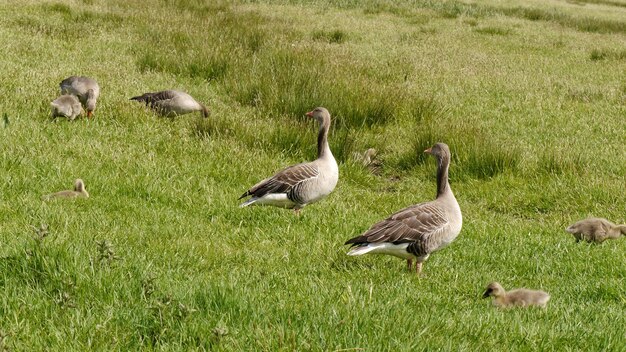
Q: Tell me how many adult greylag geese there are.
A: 4